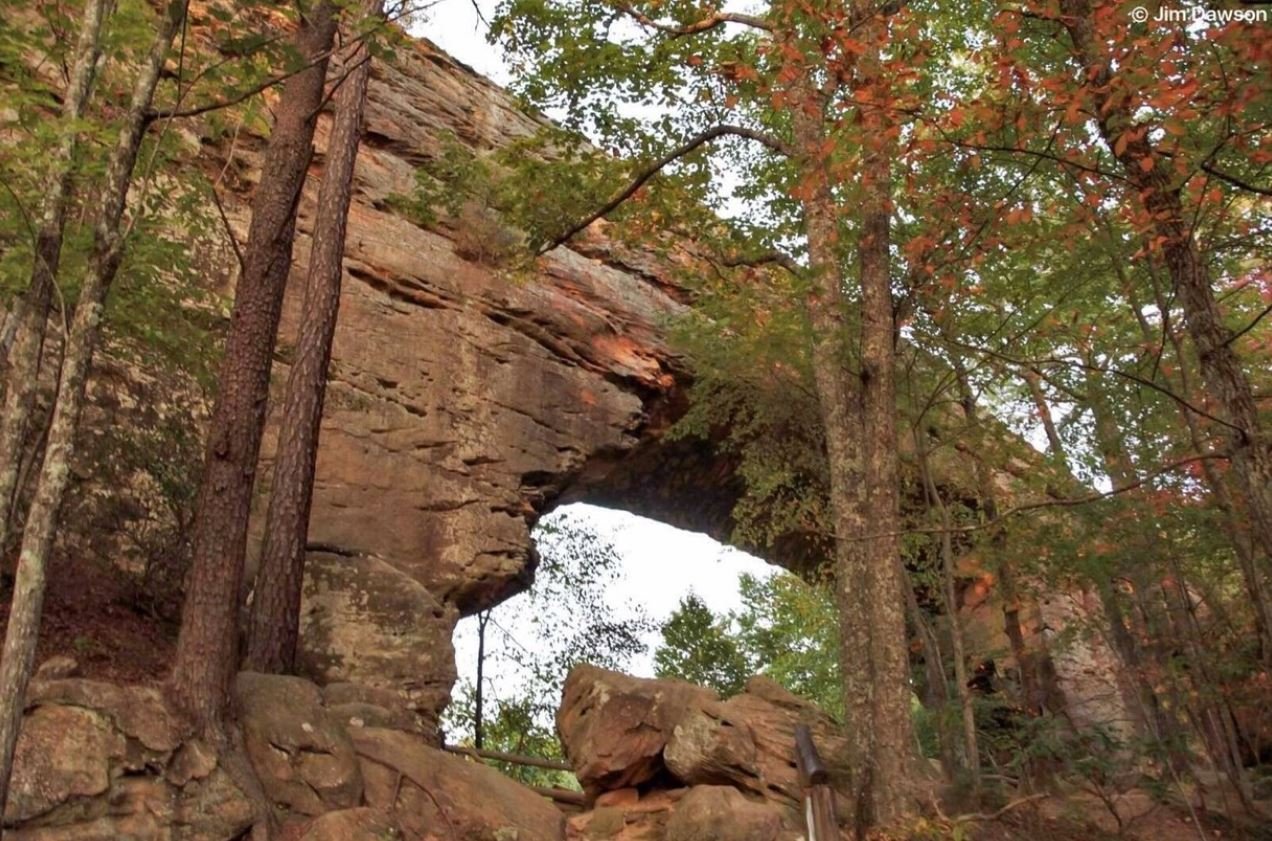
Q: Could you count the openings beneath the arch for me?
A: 1